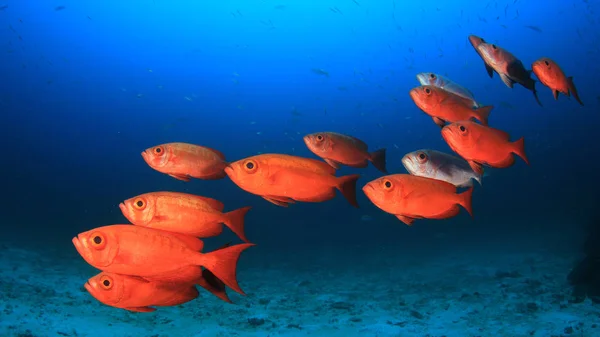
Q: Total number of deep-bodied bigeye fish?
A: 14